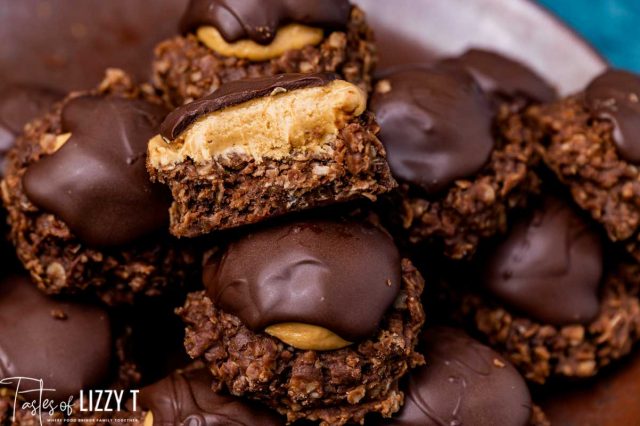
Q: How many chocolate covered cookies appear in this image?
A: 12